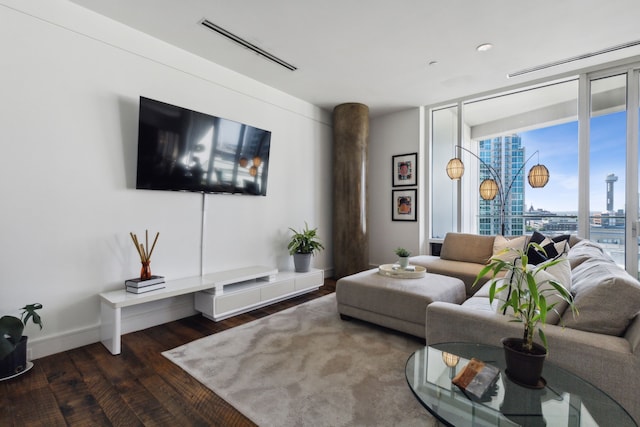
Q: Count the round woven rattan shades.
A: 3